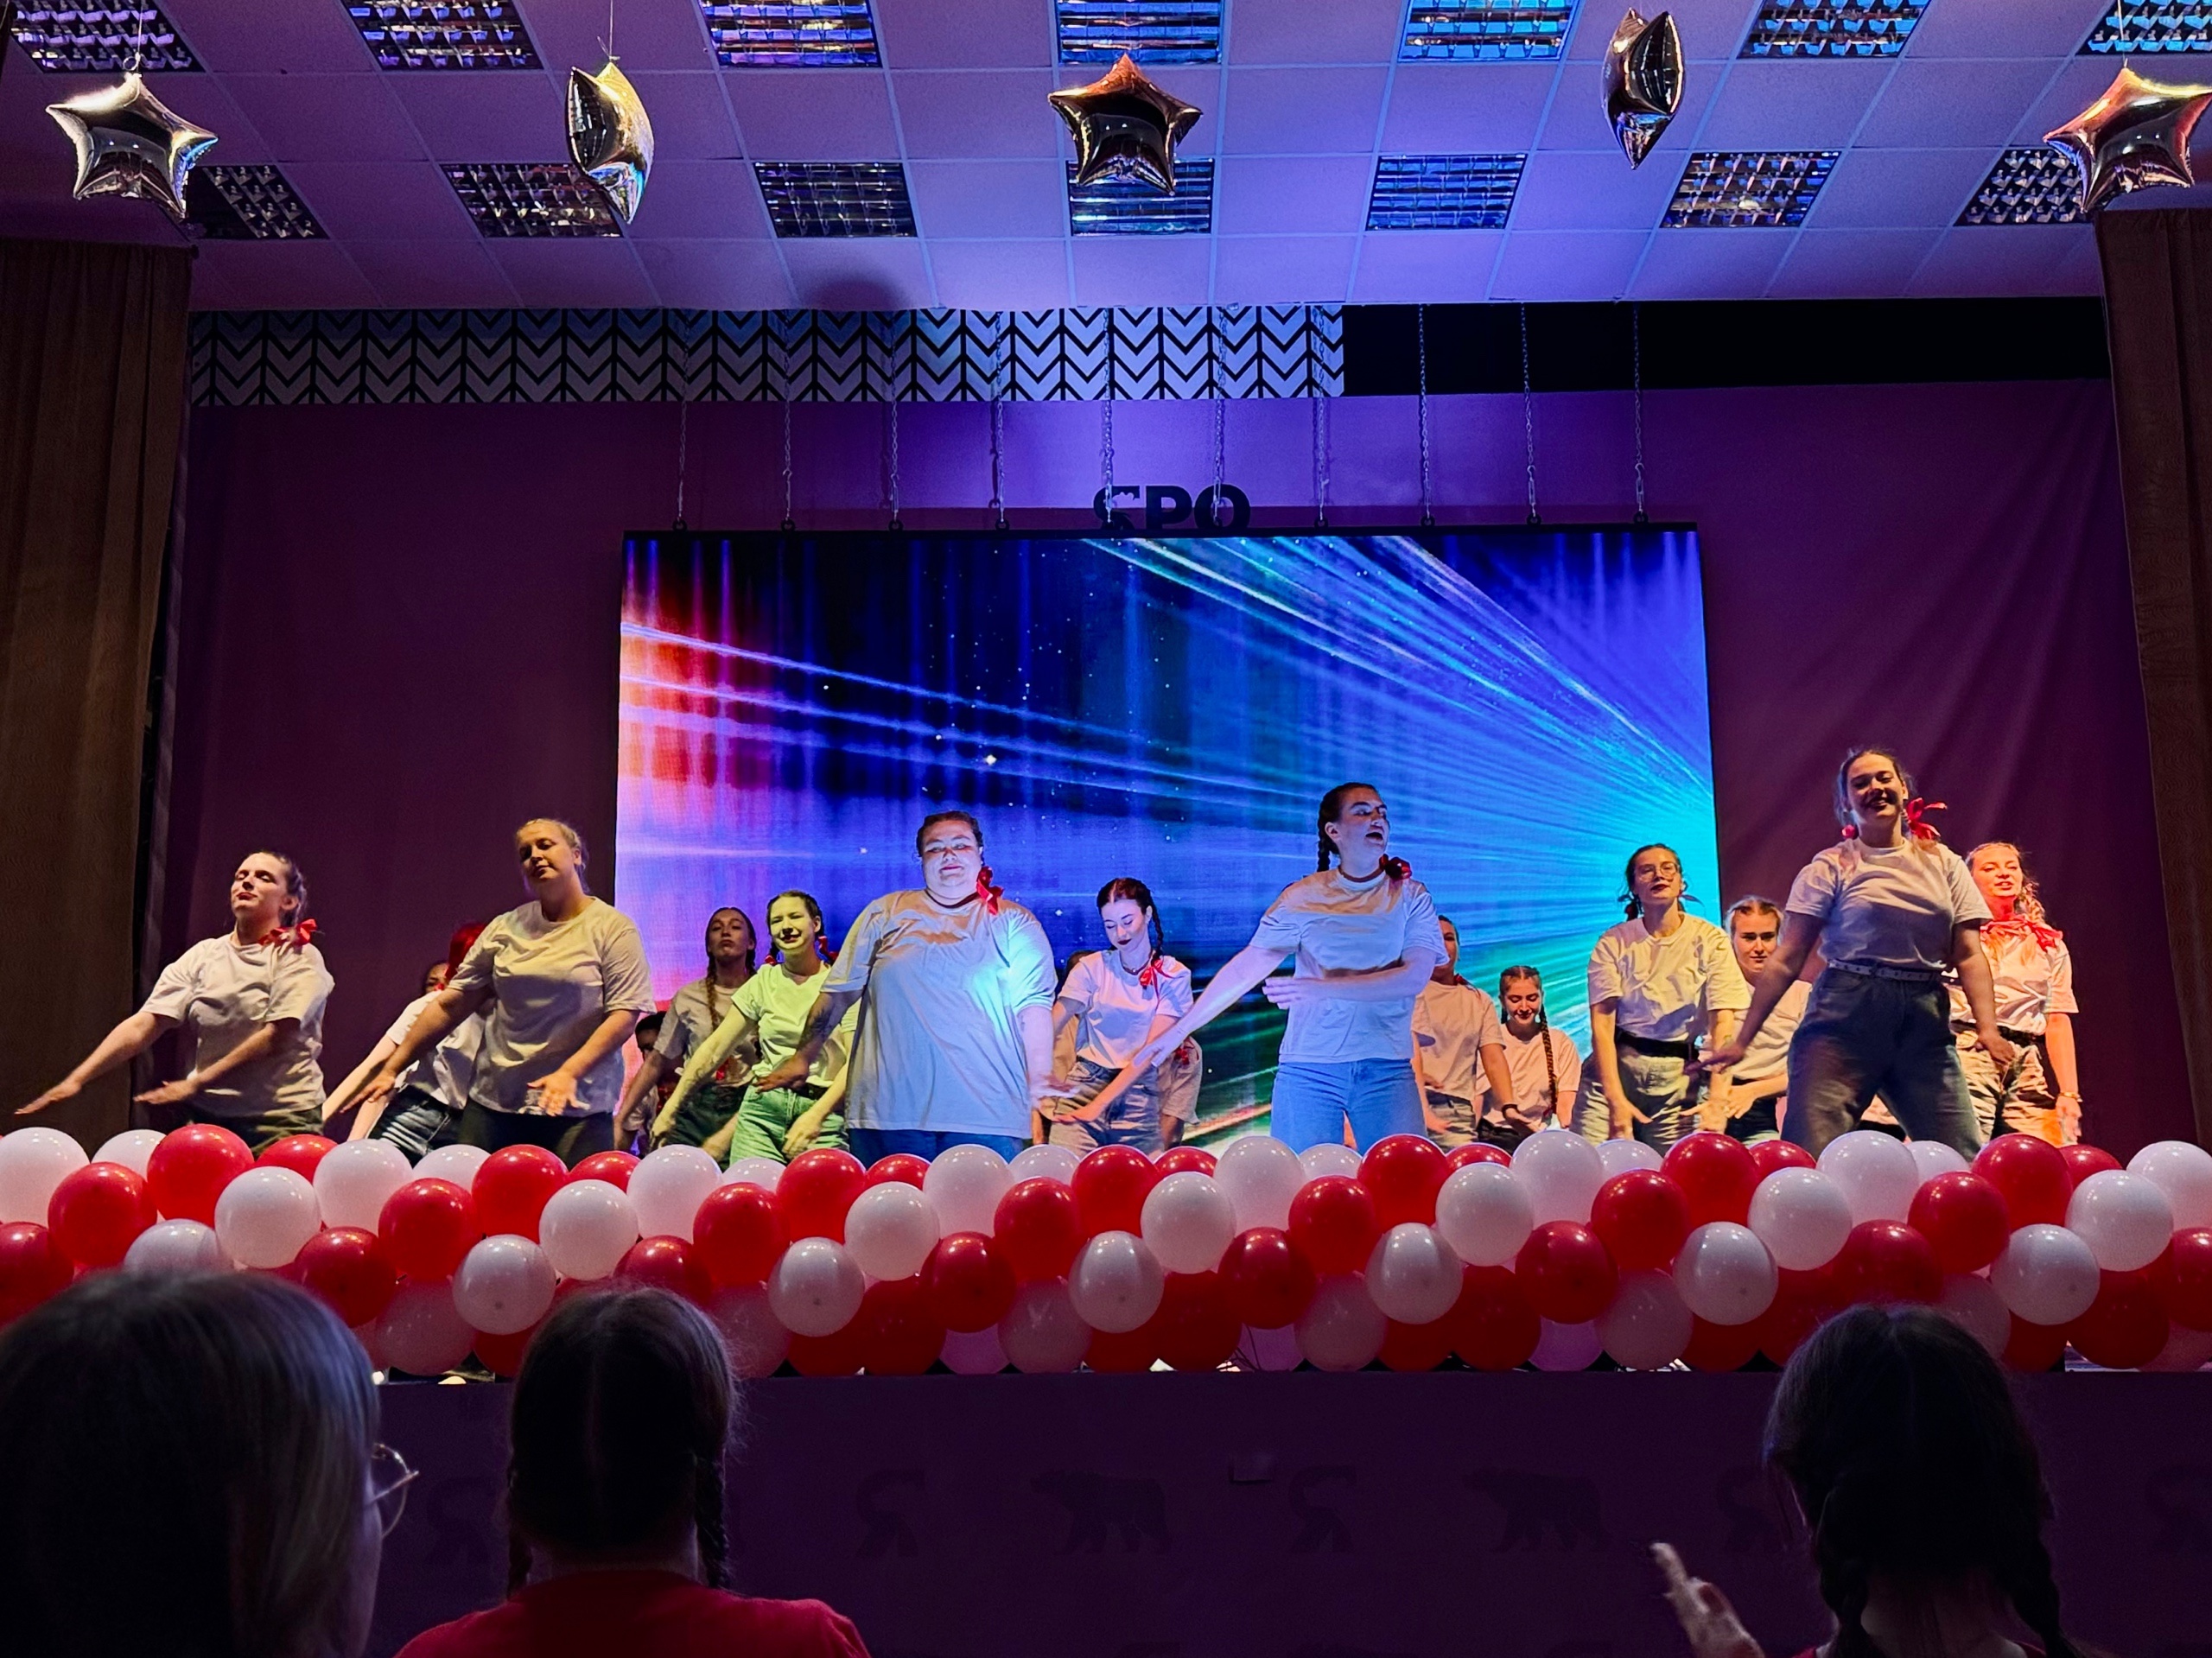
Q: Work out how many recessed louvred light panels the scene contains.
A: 14